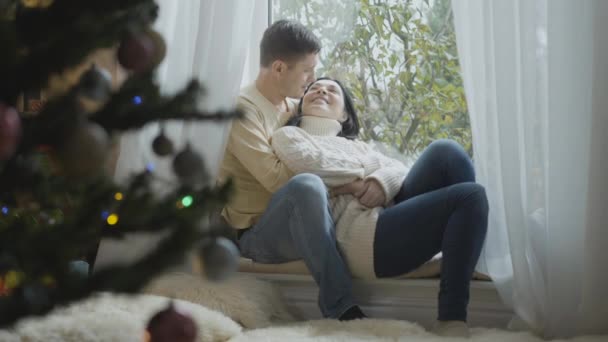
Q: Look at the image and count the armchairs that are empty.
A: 0